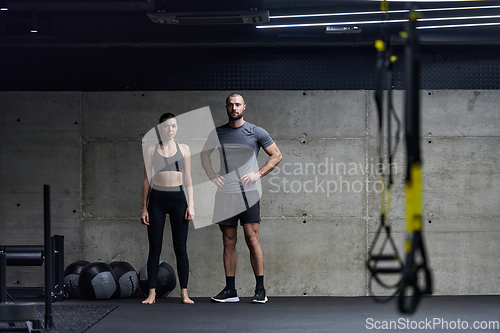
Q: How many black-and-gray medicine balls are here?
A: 4